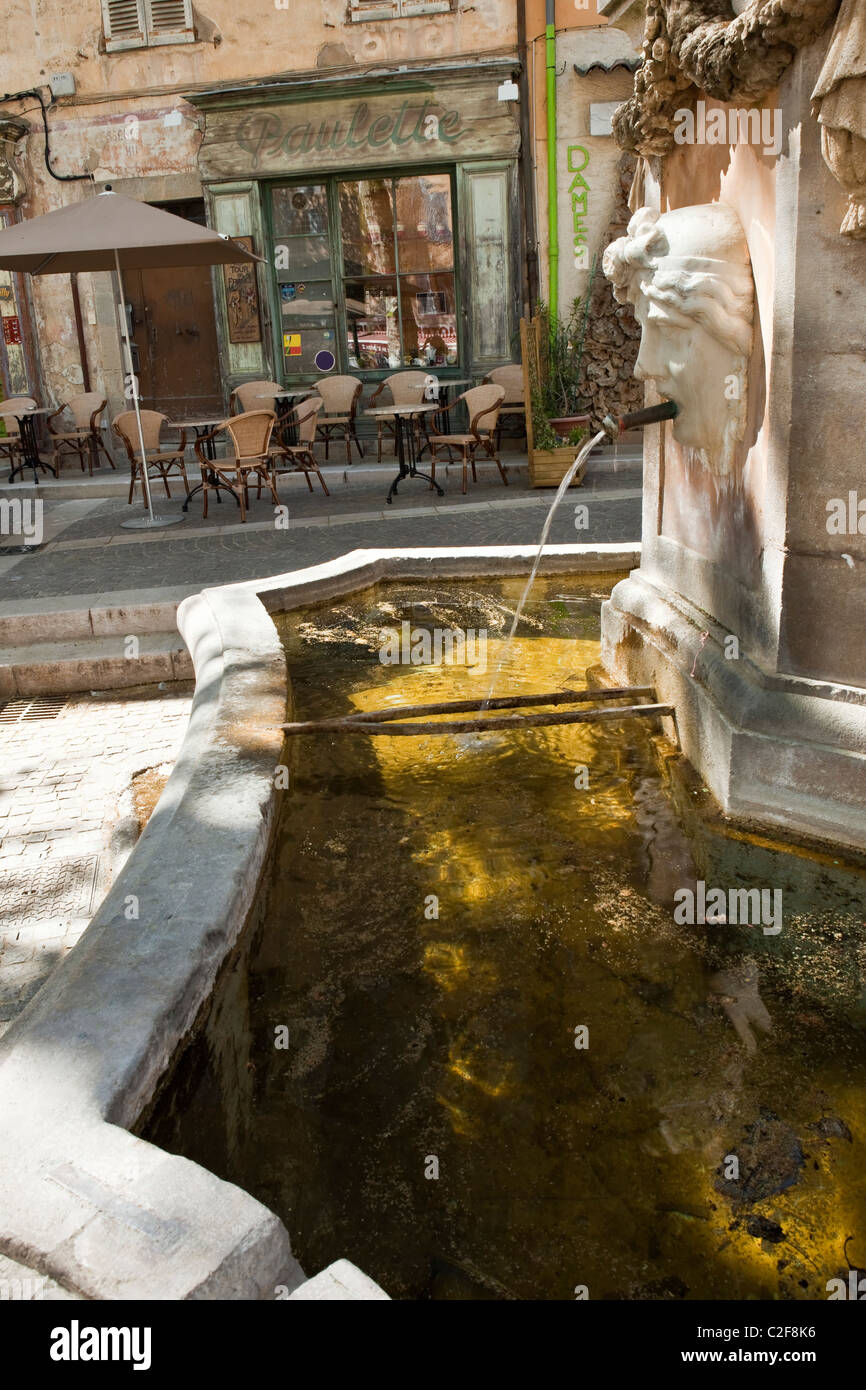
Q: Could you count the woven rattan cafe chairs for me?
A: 10